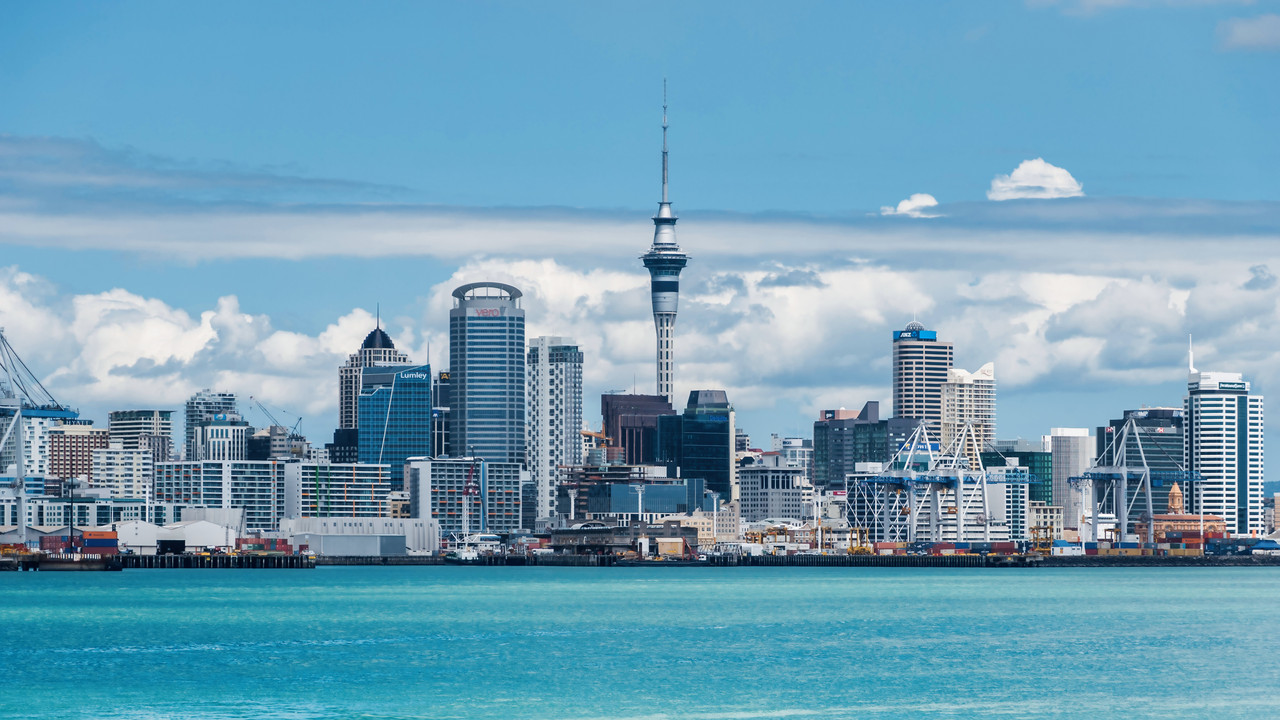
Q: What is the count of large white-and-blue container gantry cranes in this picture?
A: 4